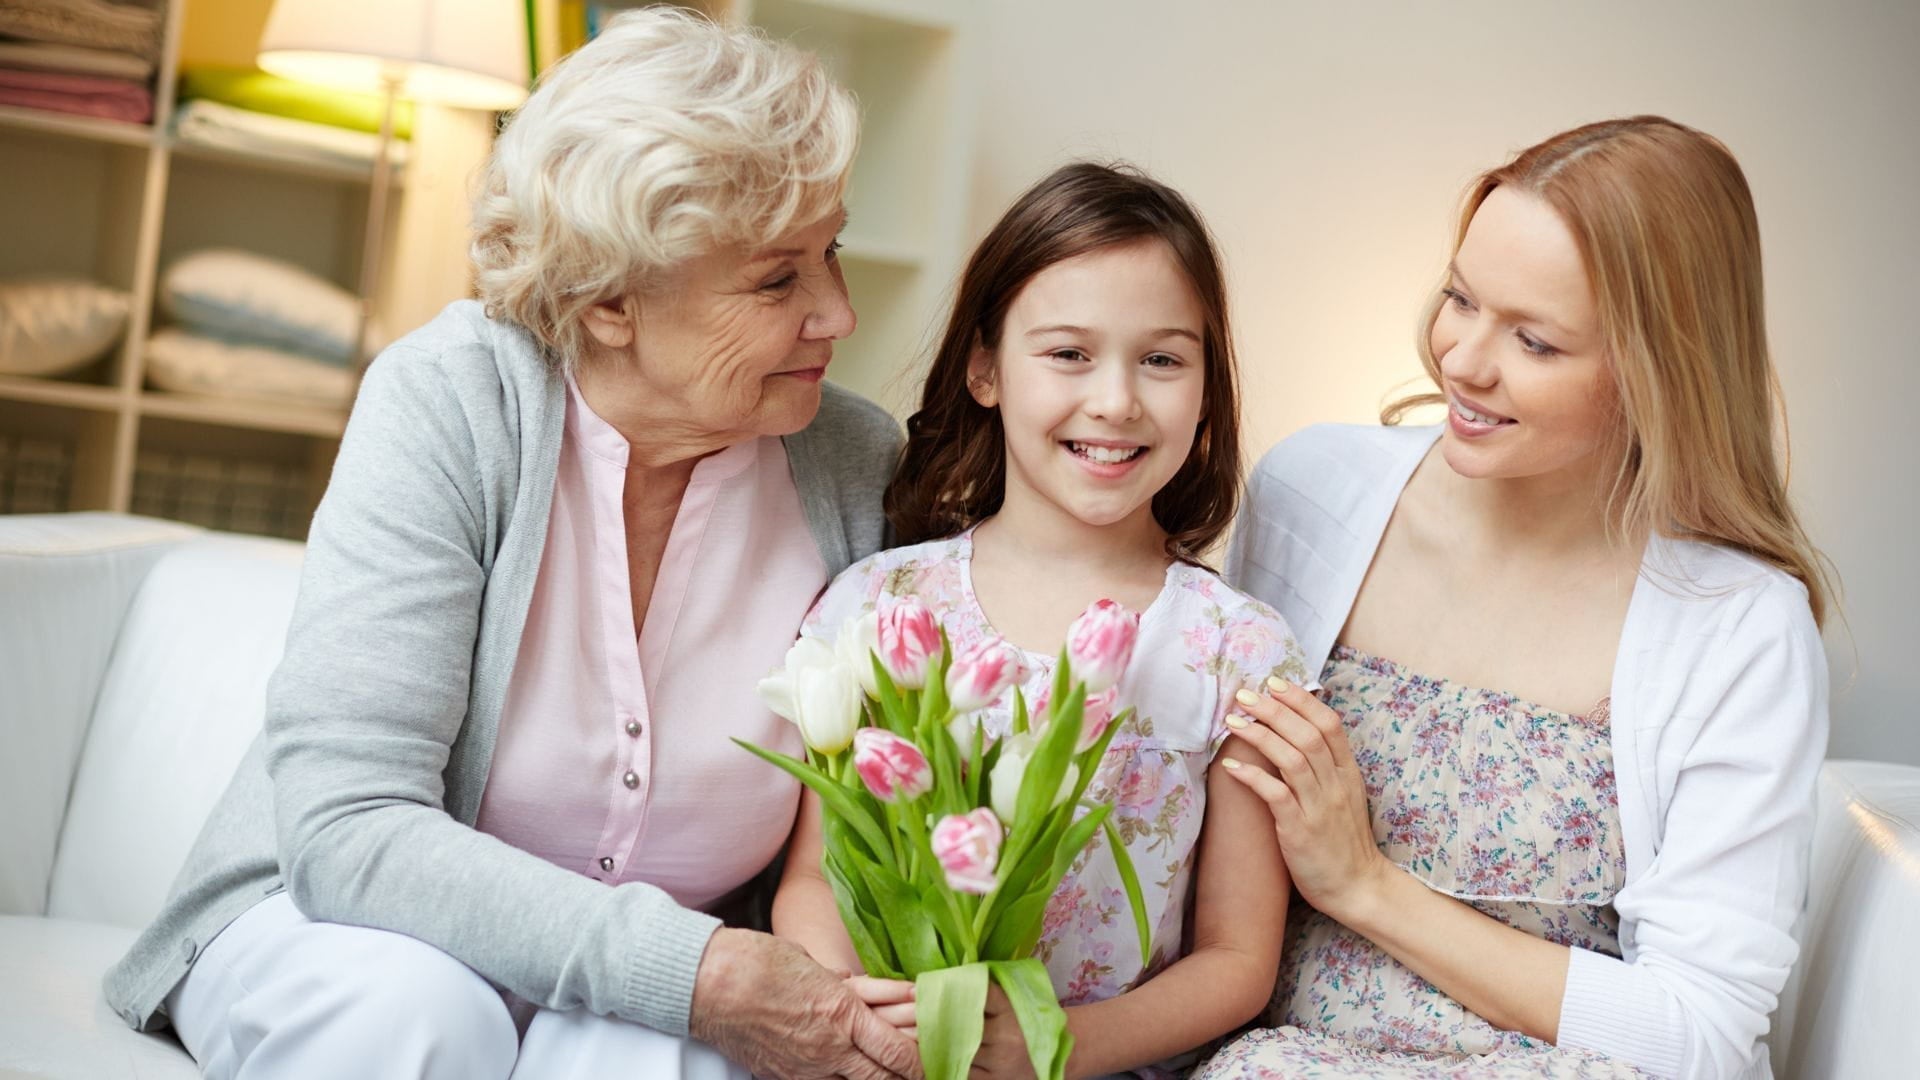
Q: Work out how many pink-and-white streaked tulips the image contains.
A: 6